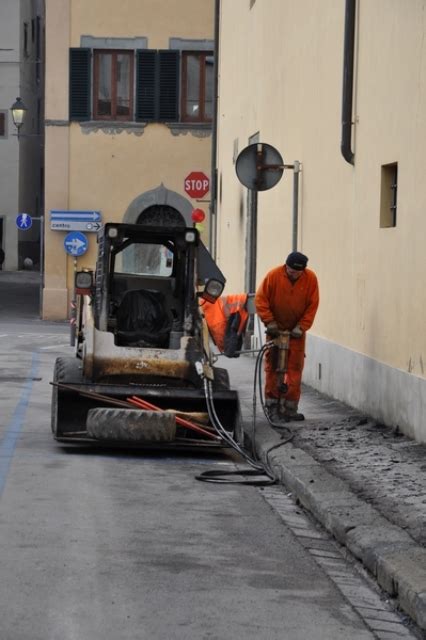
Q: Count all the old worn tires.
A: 1